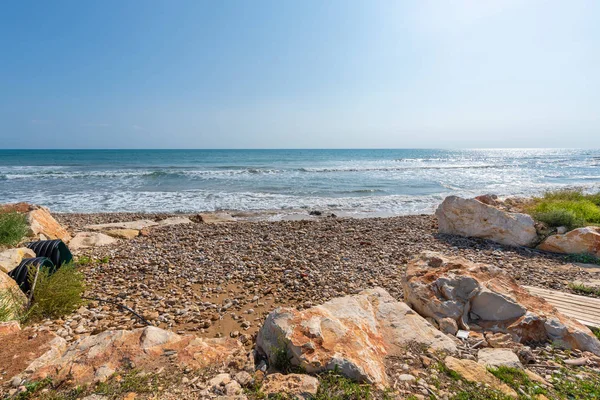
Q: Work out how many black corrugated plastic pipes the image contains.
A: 2